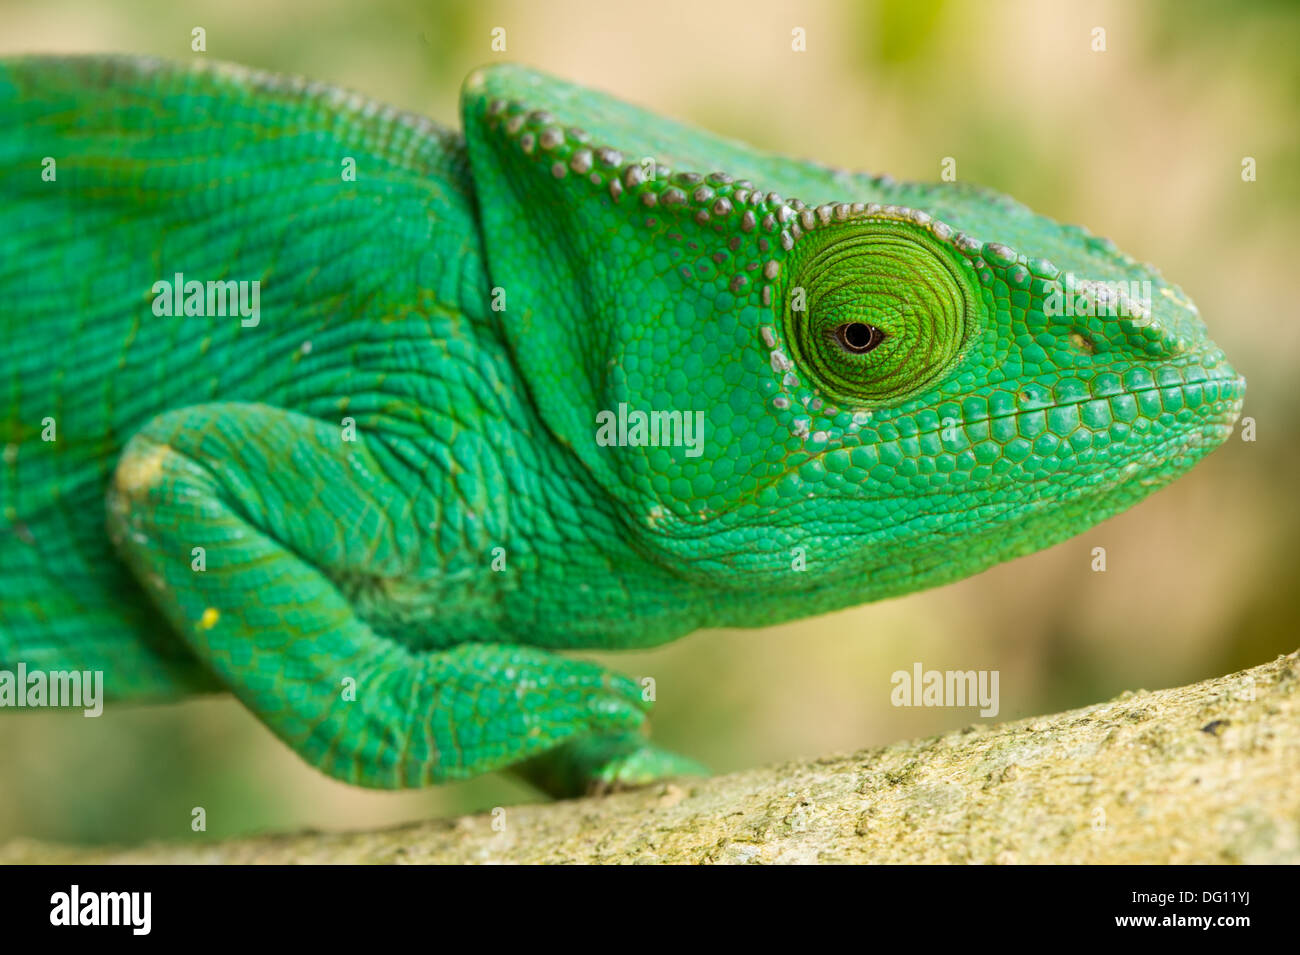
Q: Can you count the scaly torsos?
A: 1